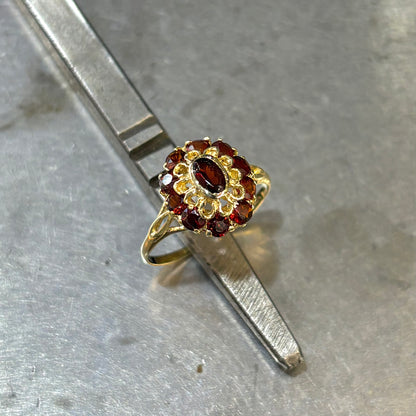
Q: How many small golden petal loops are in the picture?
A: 10